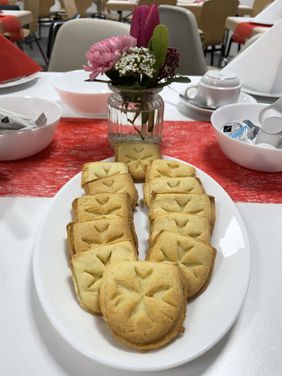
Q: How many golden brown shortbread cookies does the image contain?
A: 12